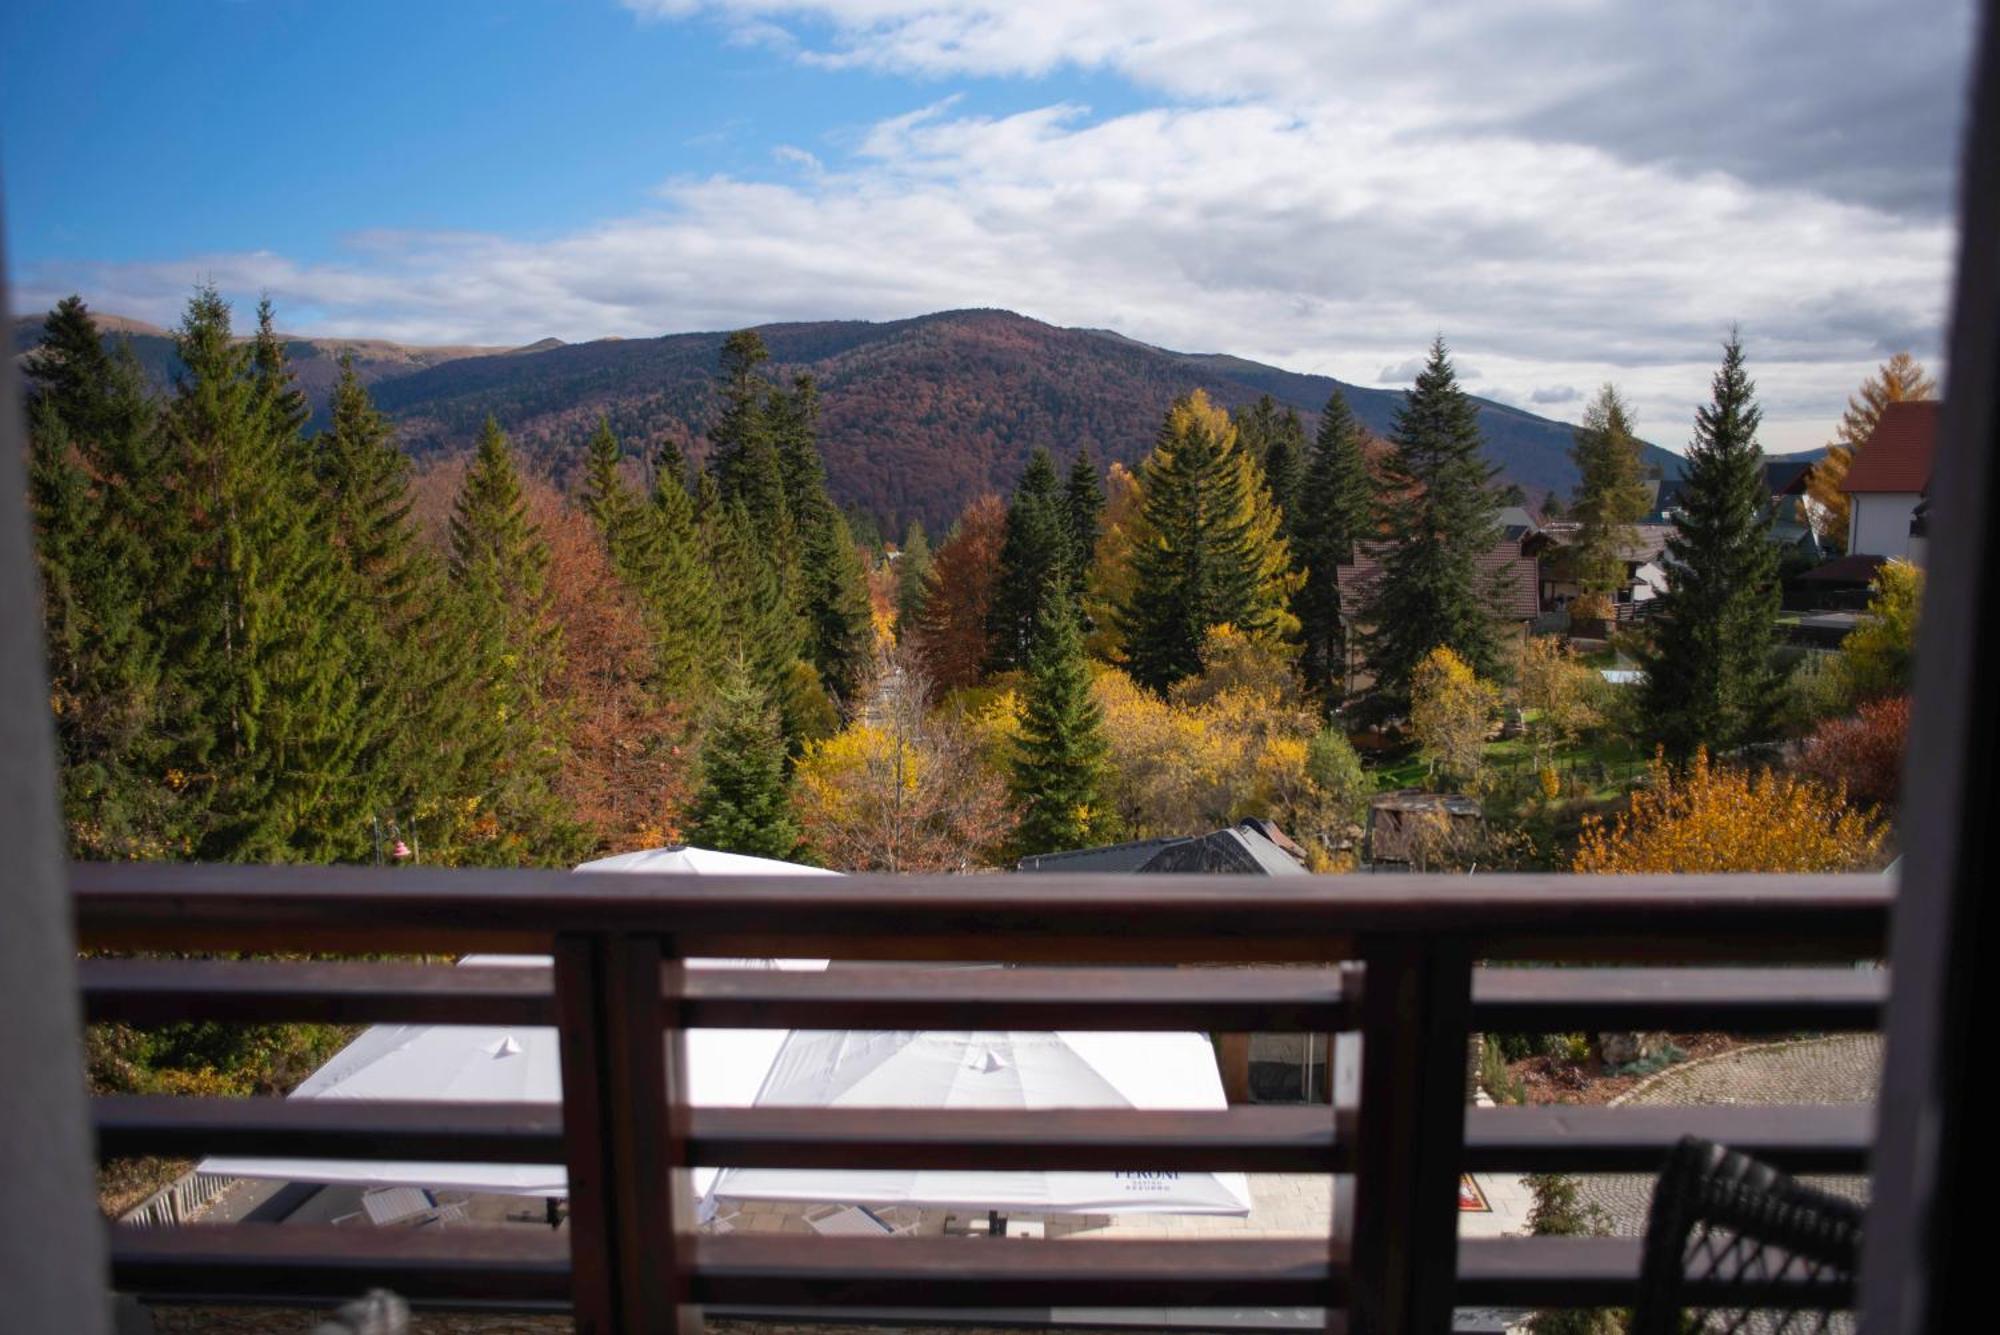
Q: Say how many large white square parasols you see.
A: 3